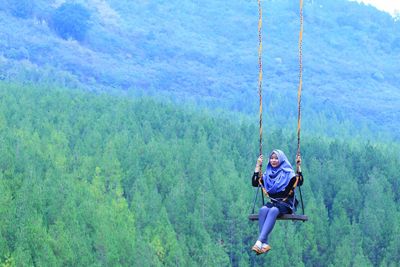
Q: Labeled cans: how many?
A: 0